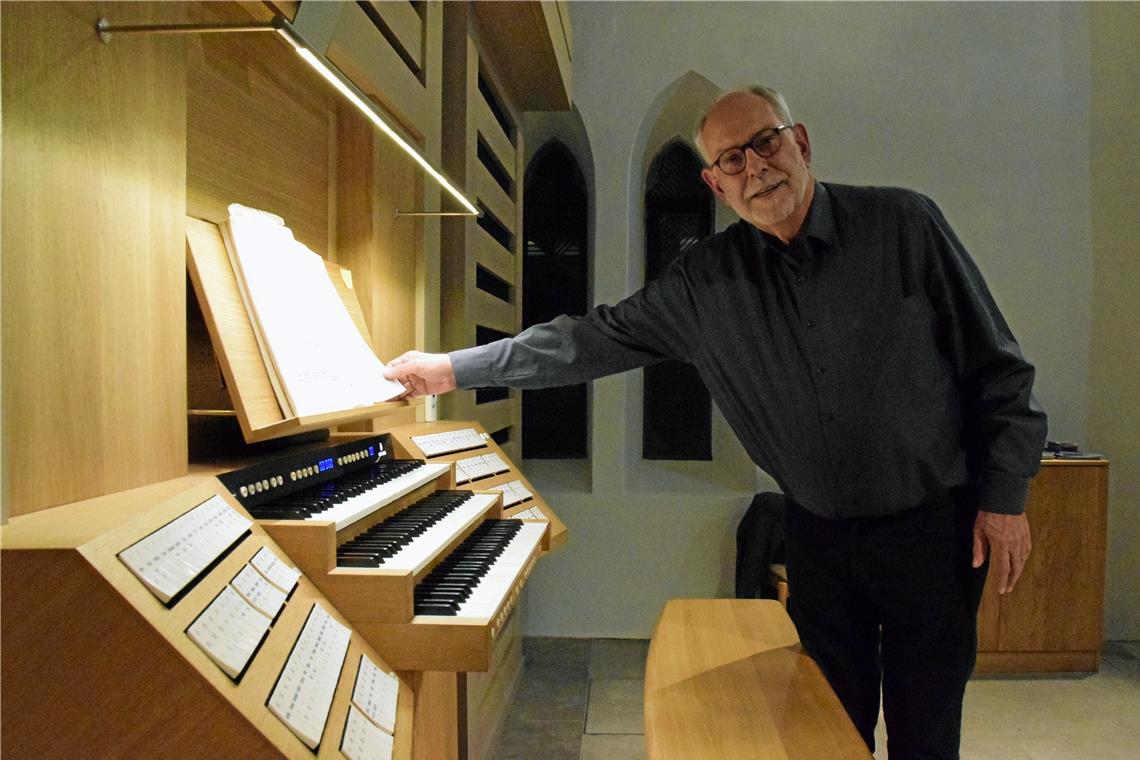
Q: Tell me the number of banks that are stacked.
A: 3